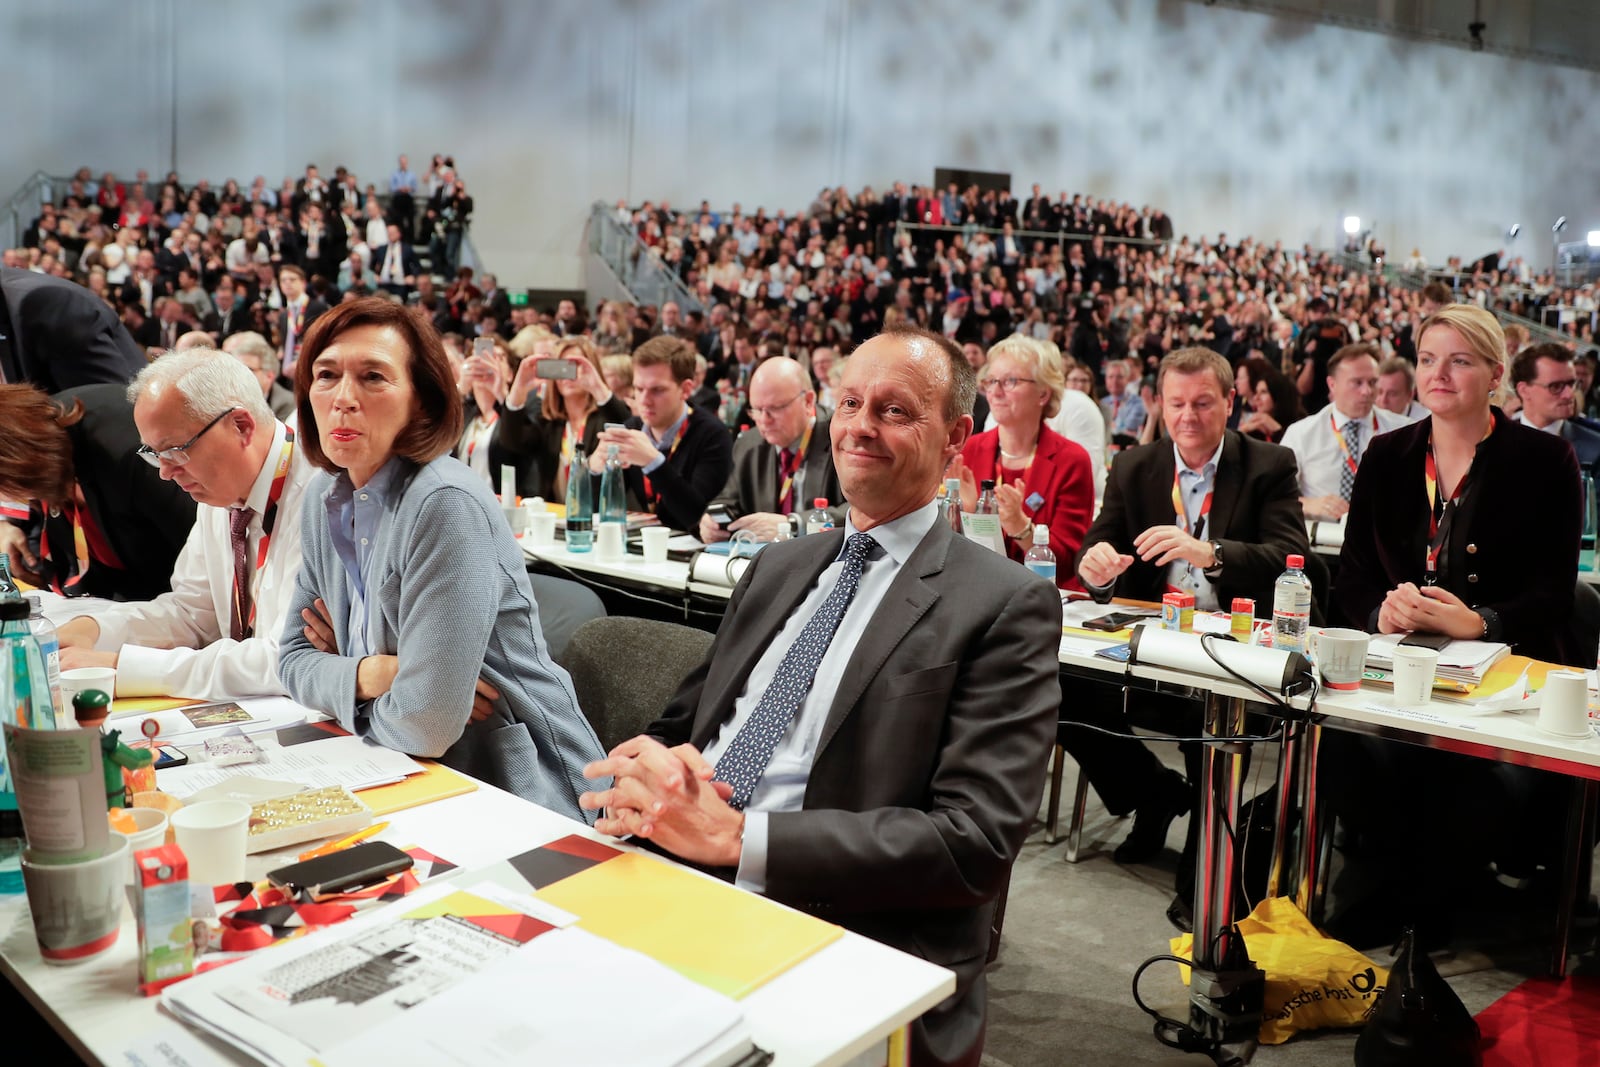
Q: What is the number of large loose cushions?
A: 0